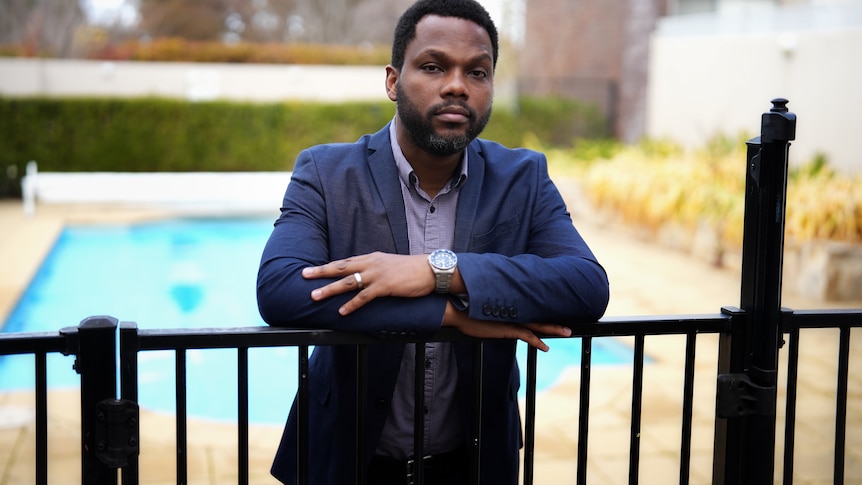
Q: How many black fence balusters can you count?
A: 13